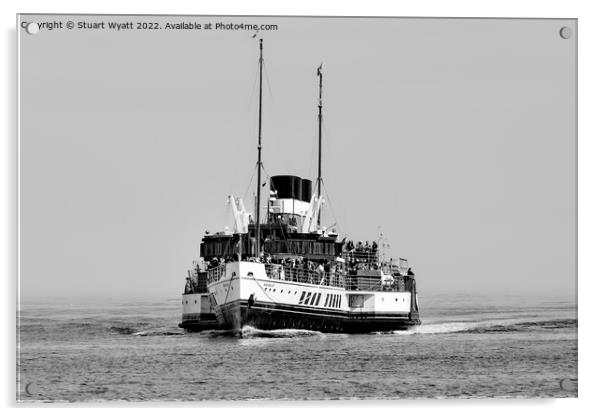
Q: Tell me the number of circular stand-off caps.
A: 4